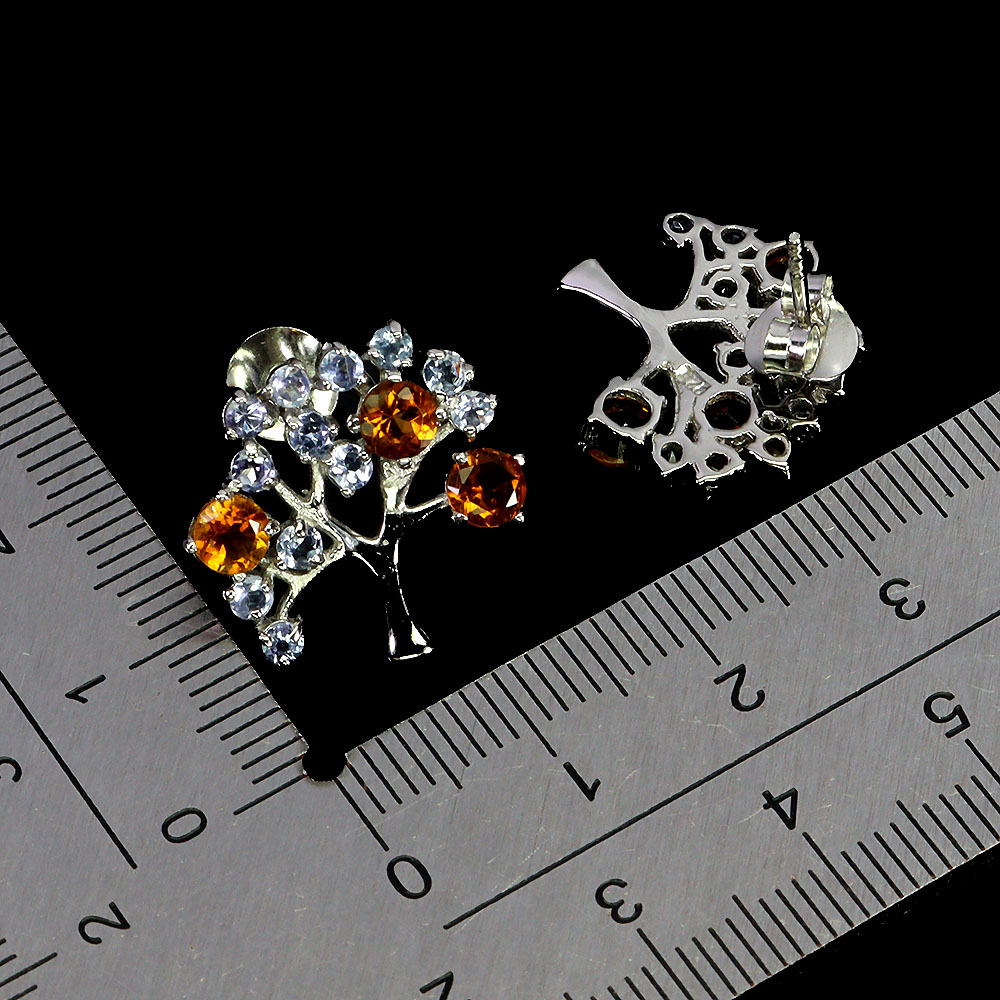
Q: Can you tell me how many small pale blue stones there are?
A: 12